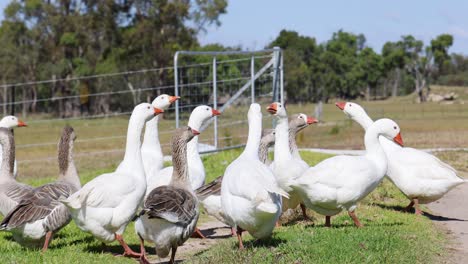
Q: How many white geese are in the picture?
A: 8